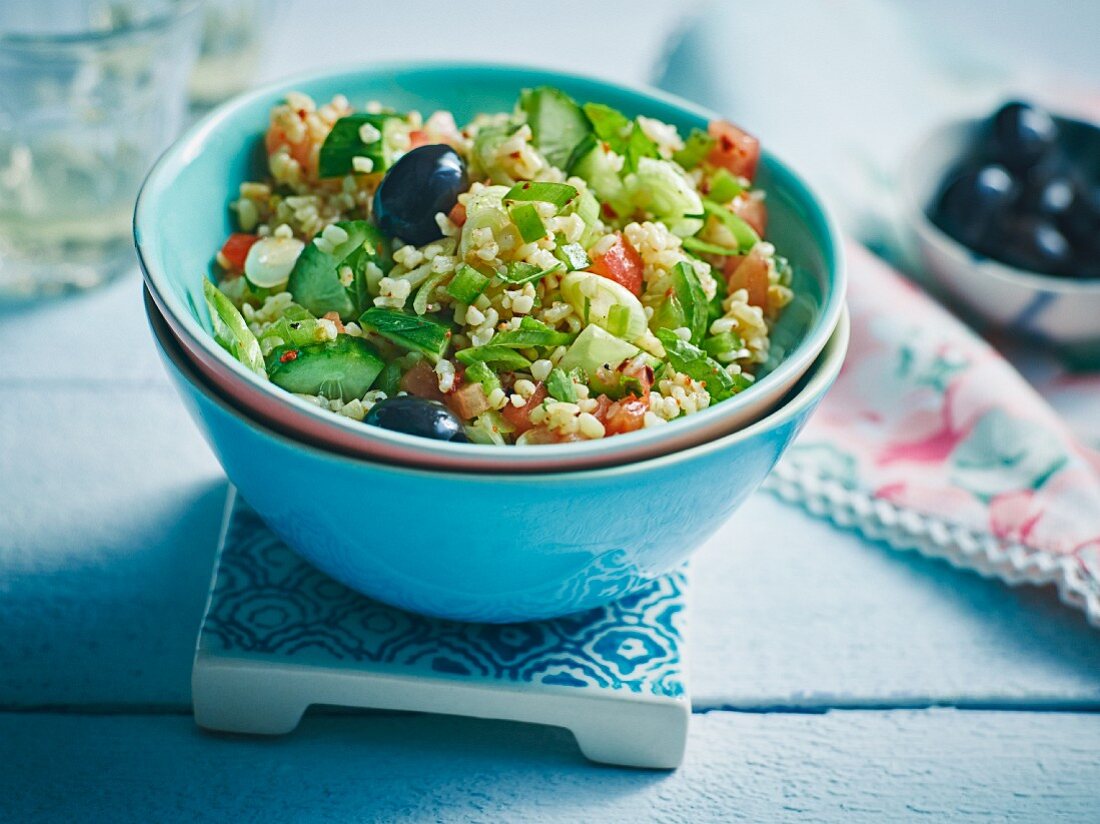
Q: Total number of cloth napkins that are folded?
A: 1